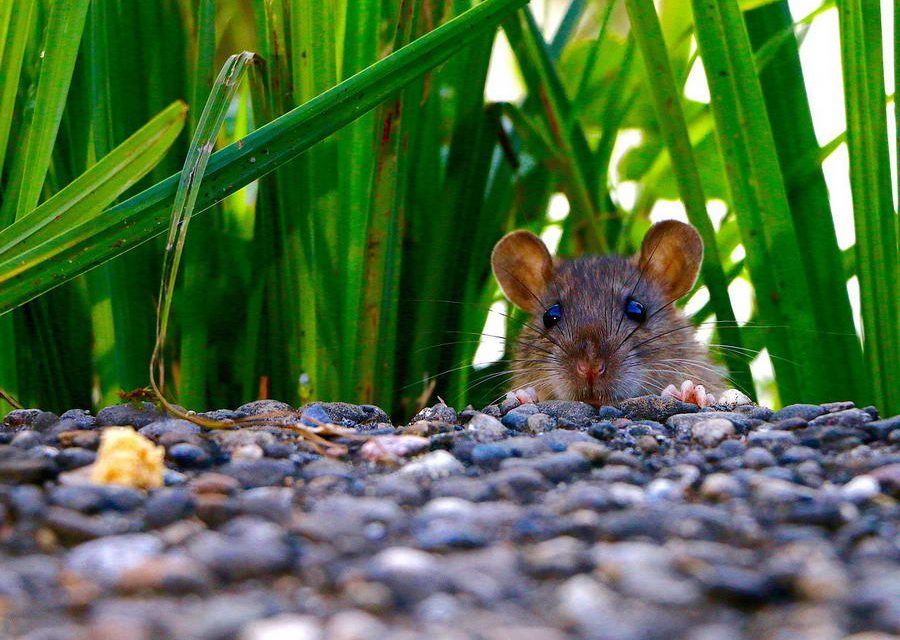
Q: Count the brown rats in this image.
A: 1